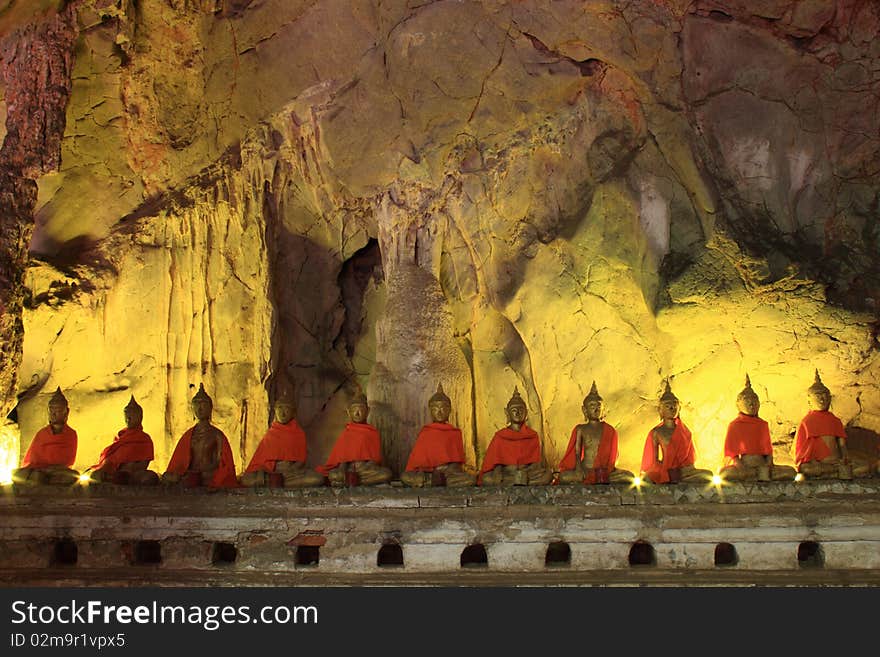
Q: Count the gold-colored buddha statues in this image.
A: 11